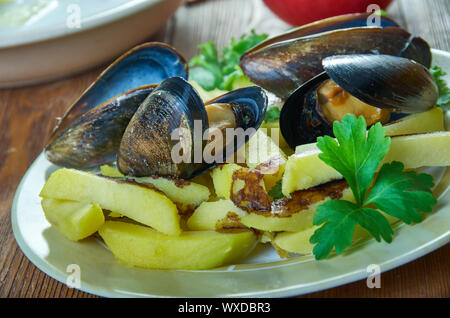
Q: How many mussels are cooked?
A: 4